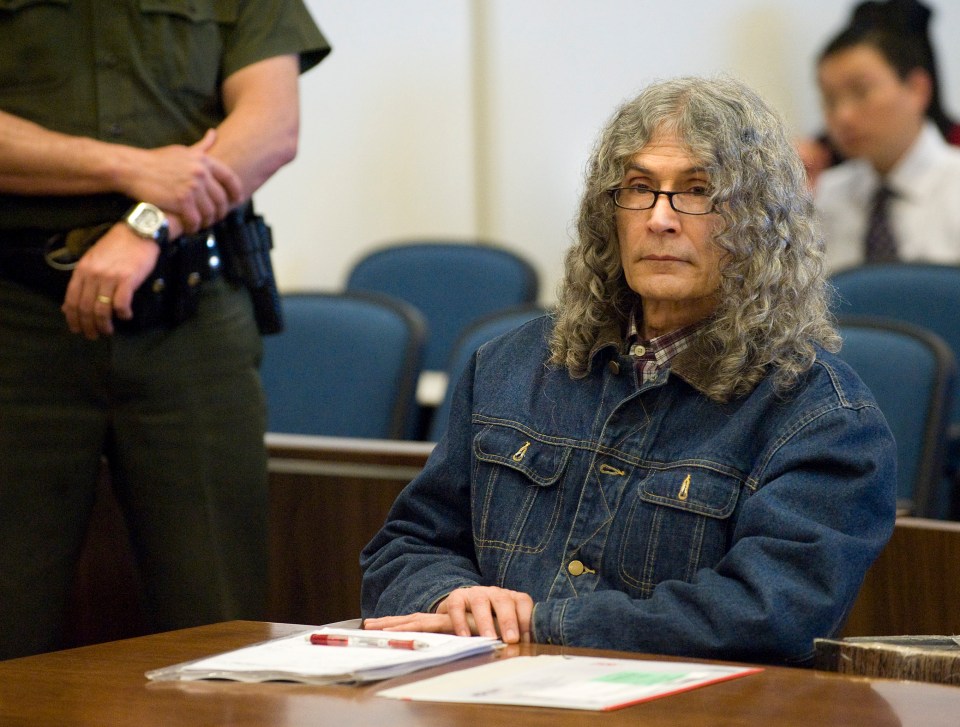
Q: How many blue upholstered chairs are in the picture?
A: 5